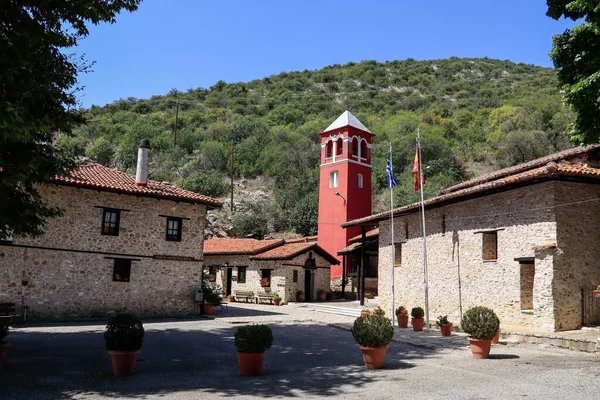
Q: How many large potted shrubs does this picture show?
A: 4